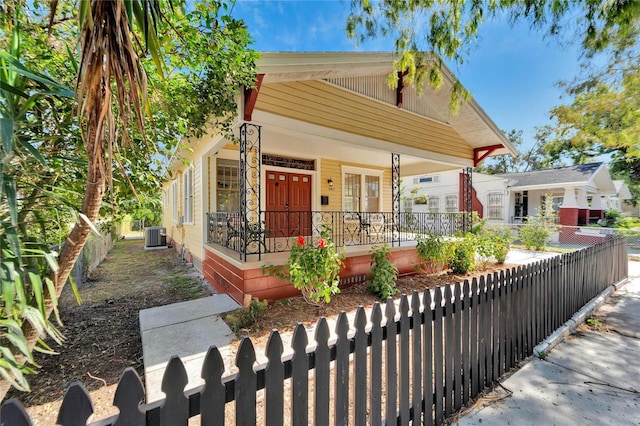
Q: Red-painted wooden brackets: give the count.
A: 3